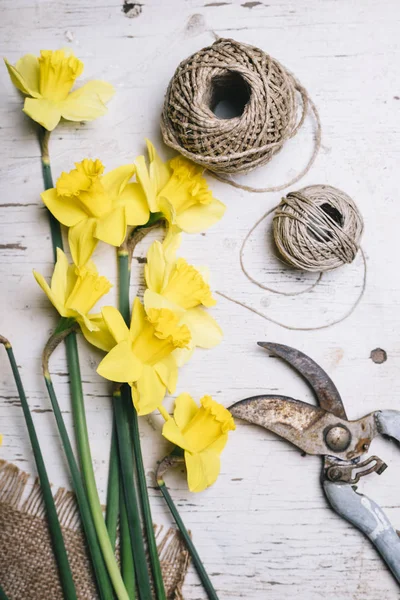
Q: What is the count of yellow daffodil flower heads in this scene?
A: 7